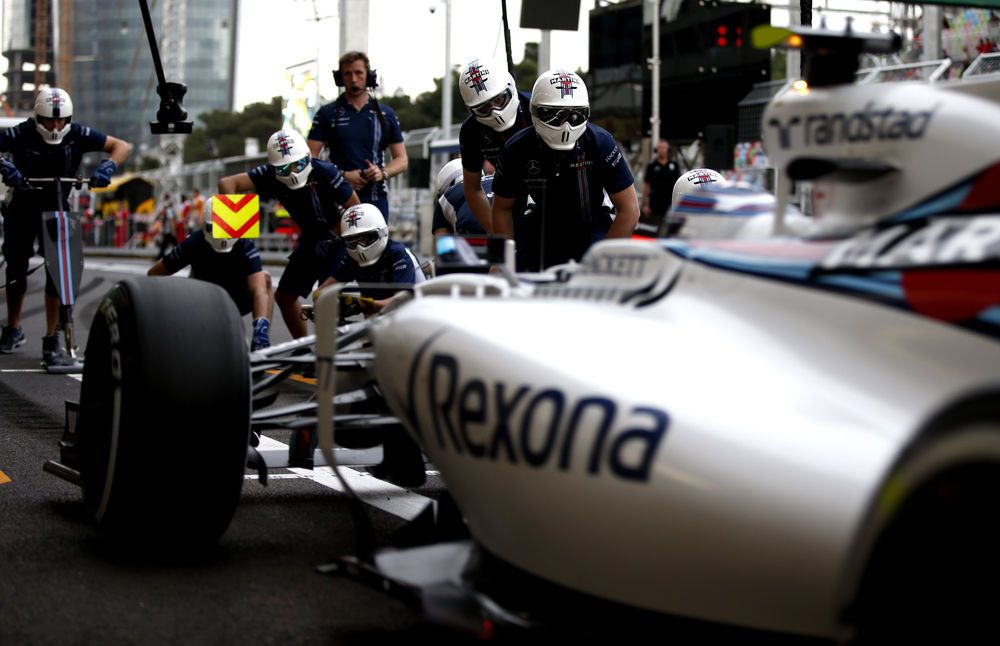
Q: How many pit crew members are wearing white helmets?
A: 8